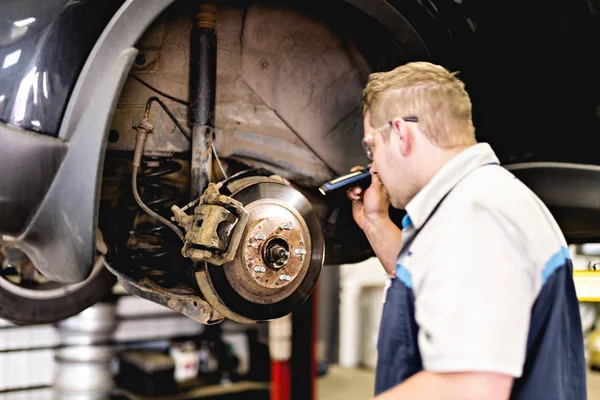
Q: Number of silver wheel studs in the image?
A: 5